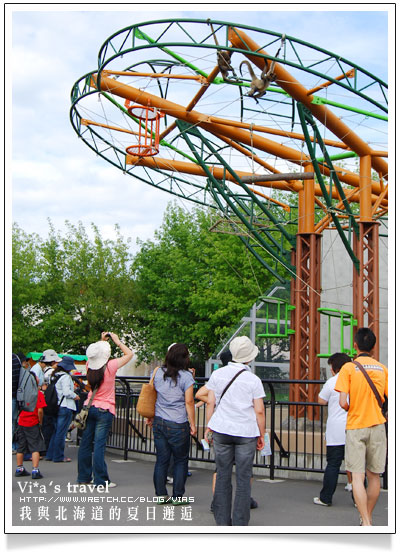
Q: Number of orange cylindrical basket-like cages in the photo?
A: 1